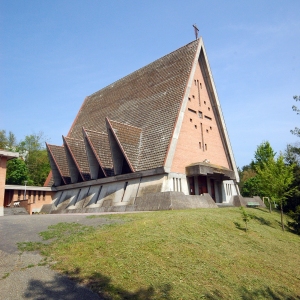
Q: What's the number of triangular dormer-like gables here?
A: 4